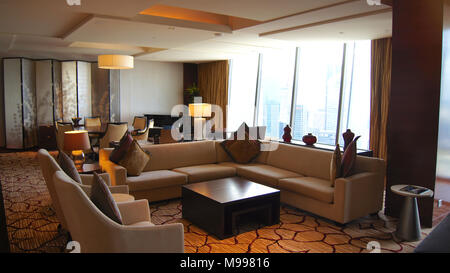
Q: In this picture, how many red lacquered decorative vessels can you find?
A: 3